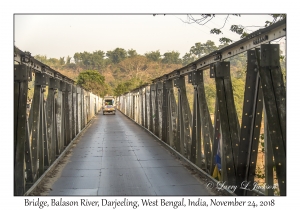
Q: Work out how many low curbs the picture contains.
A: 2